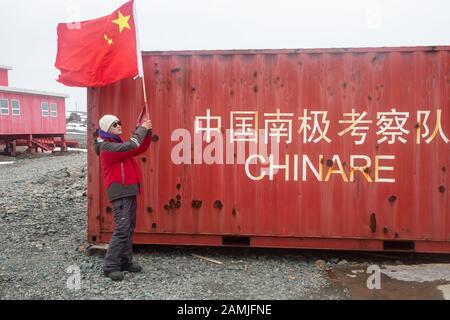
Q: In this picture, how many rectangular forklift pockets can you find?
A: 2